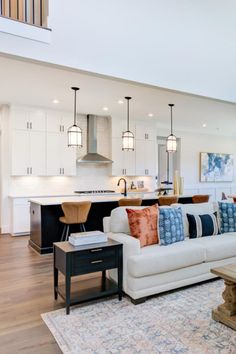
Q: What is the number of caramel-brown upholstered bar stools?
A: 4